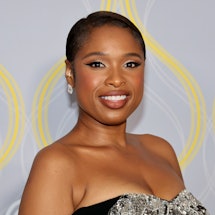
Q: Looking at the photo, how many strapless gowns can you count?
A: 1